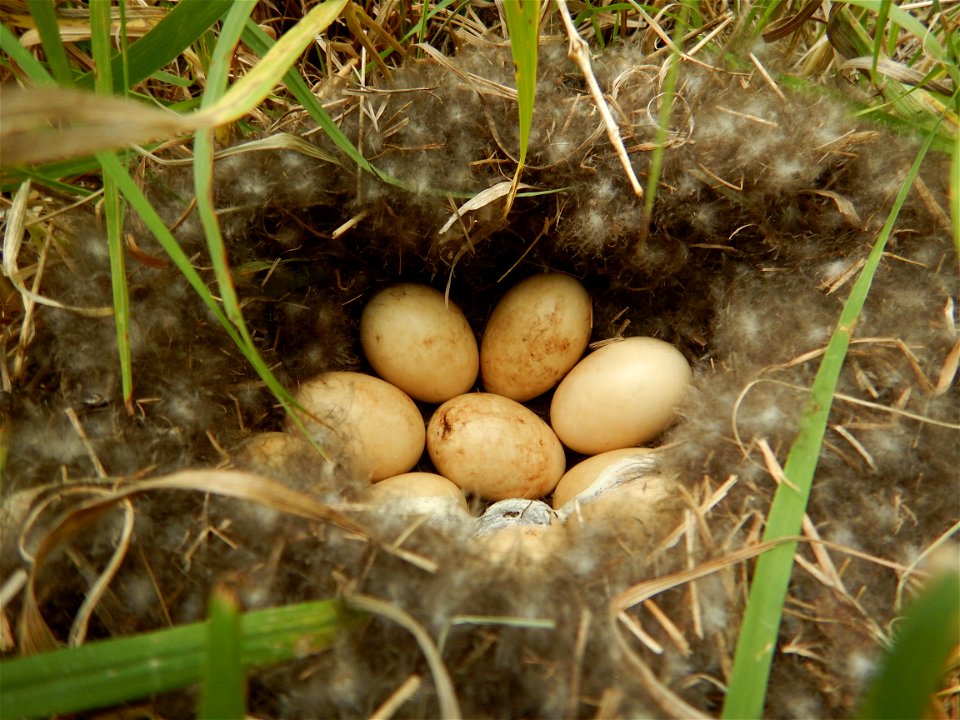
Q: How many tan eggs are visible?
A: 9